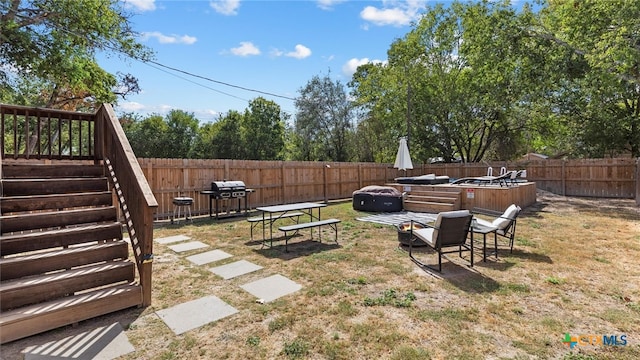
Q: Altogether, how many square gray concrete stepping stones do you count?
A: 7